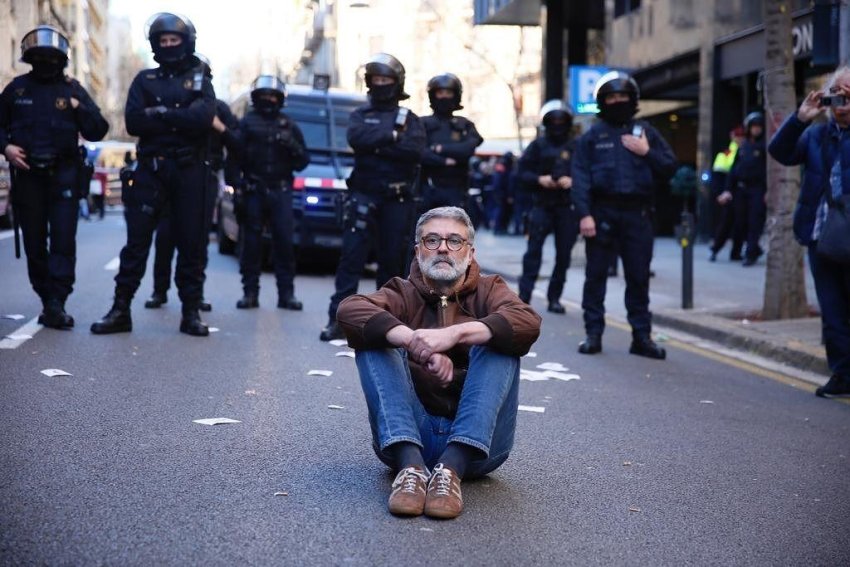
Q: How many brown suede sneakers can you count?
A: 2